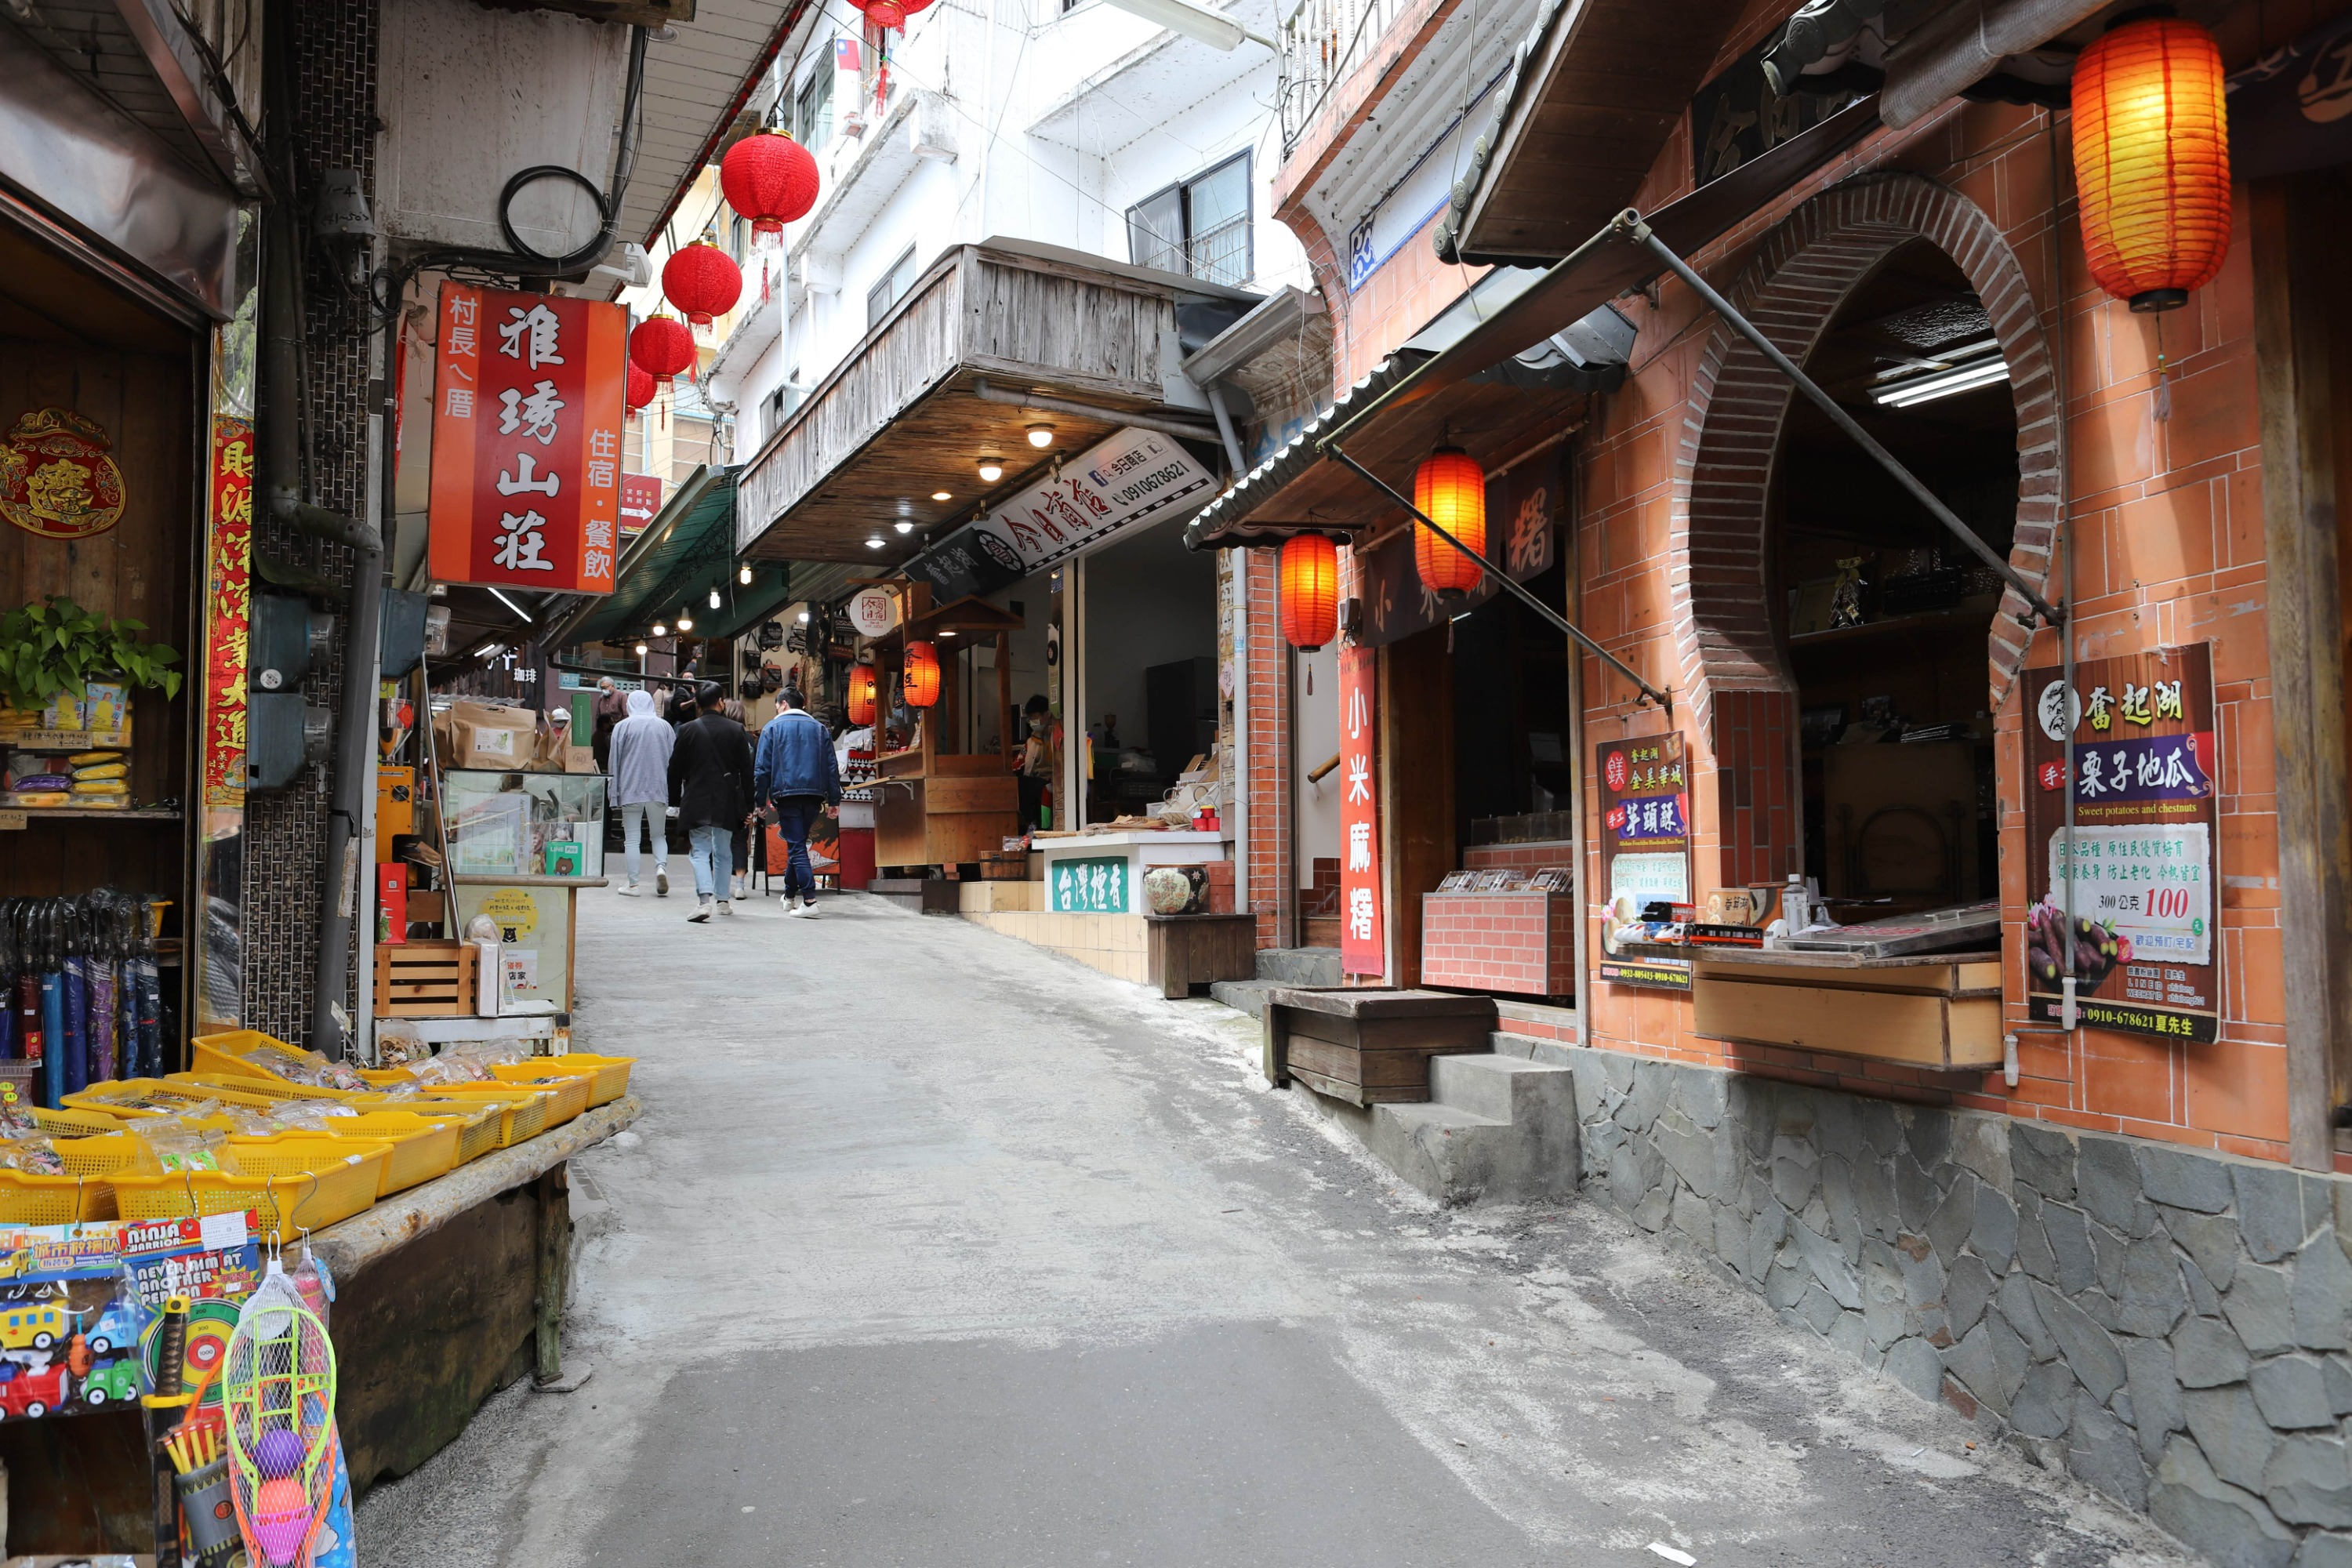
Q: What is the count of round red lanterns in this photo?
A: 5